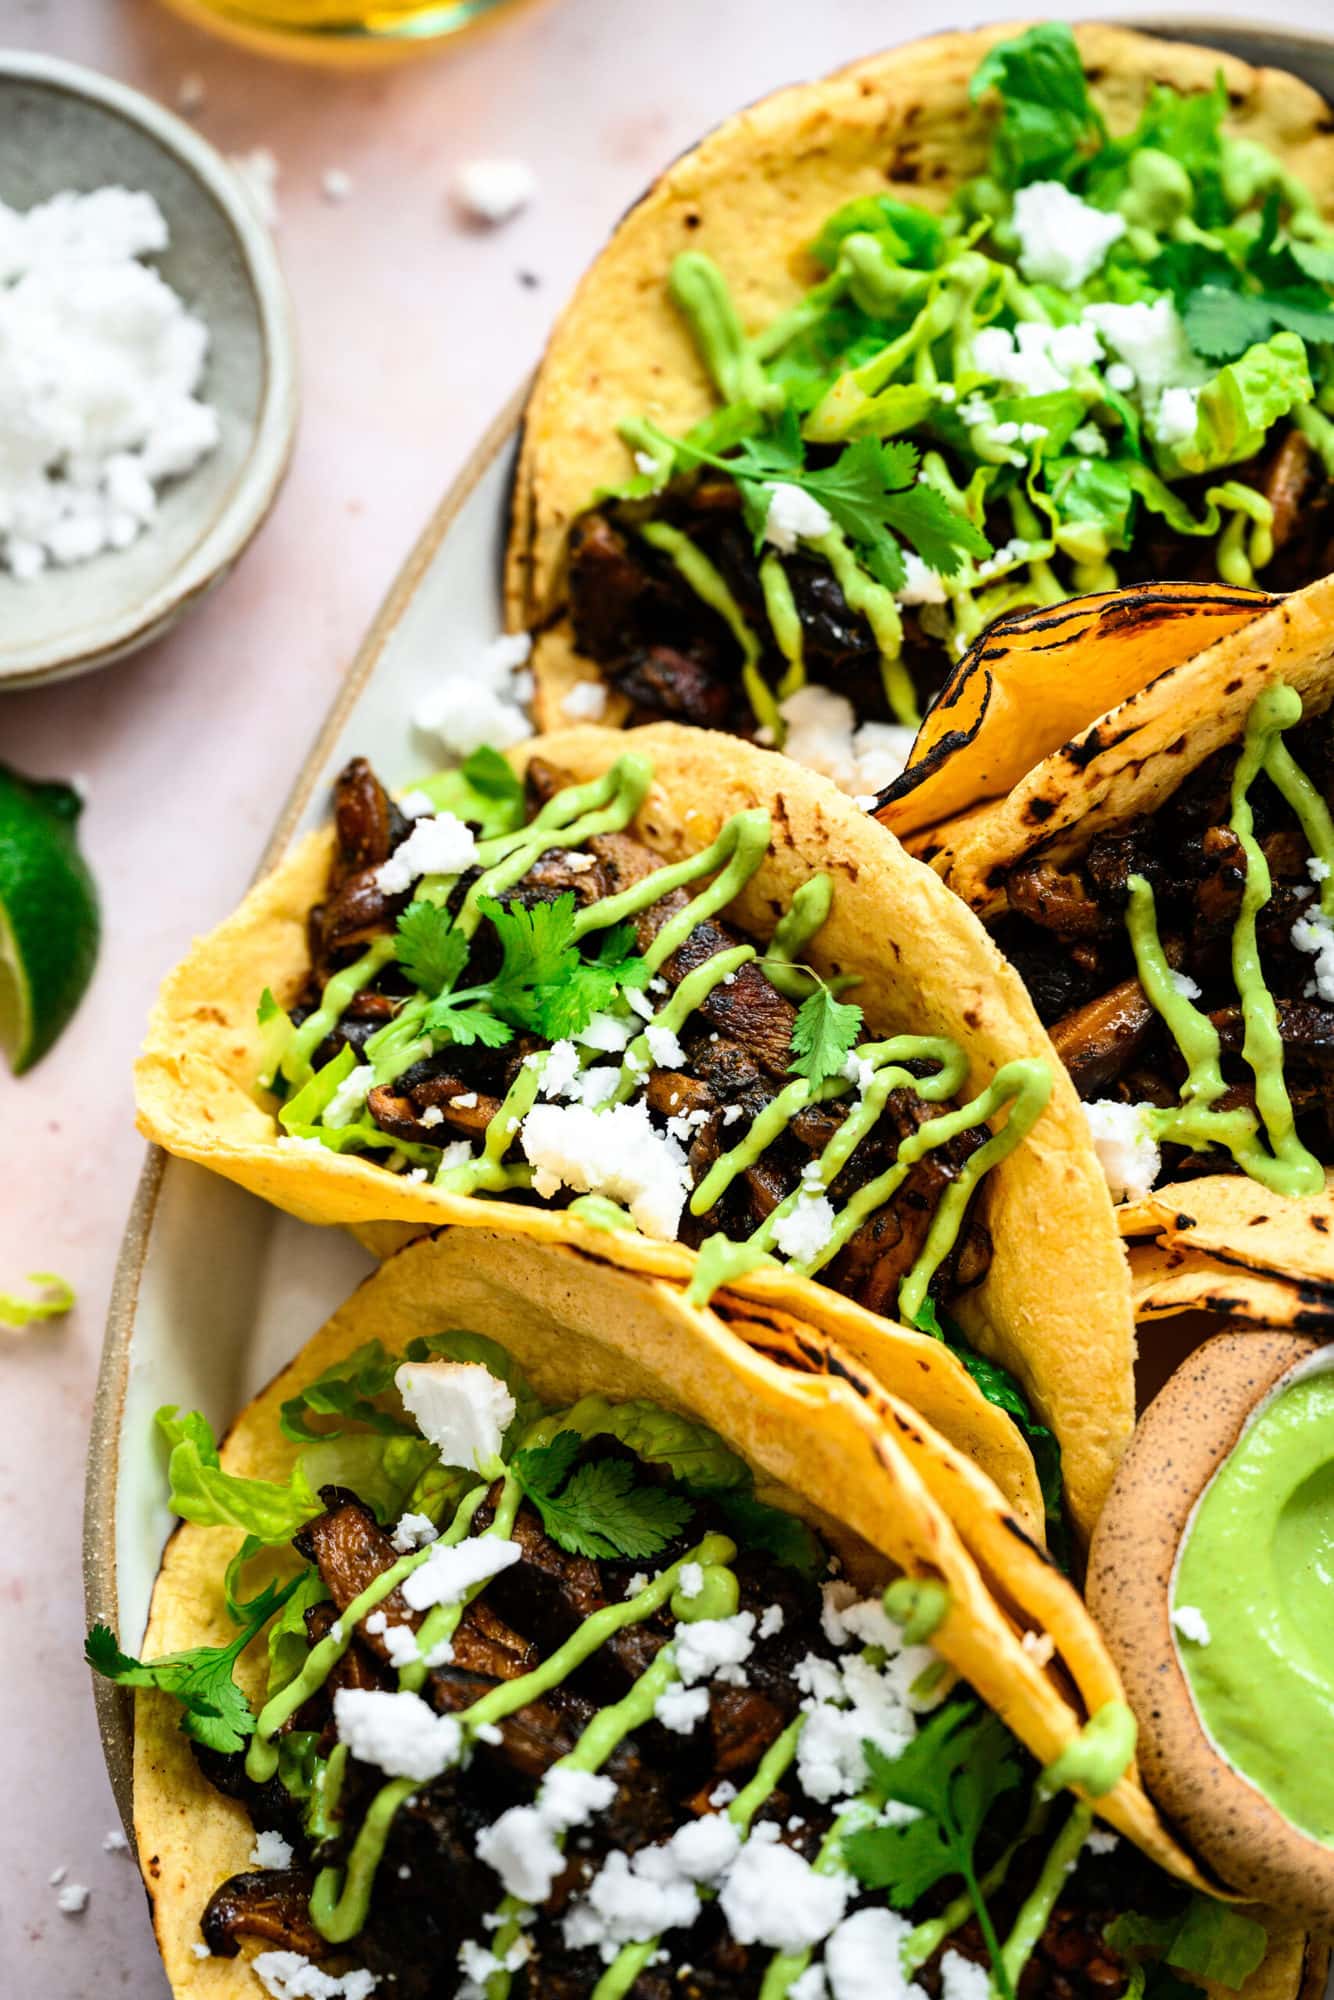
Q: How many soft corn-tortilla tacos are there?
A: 4